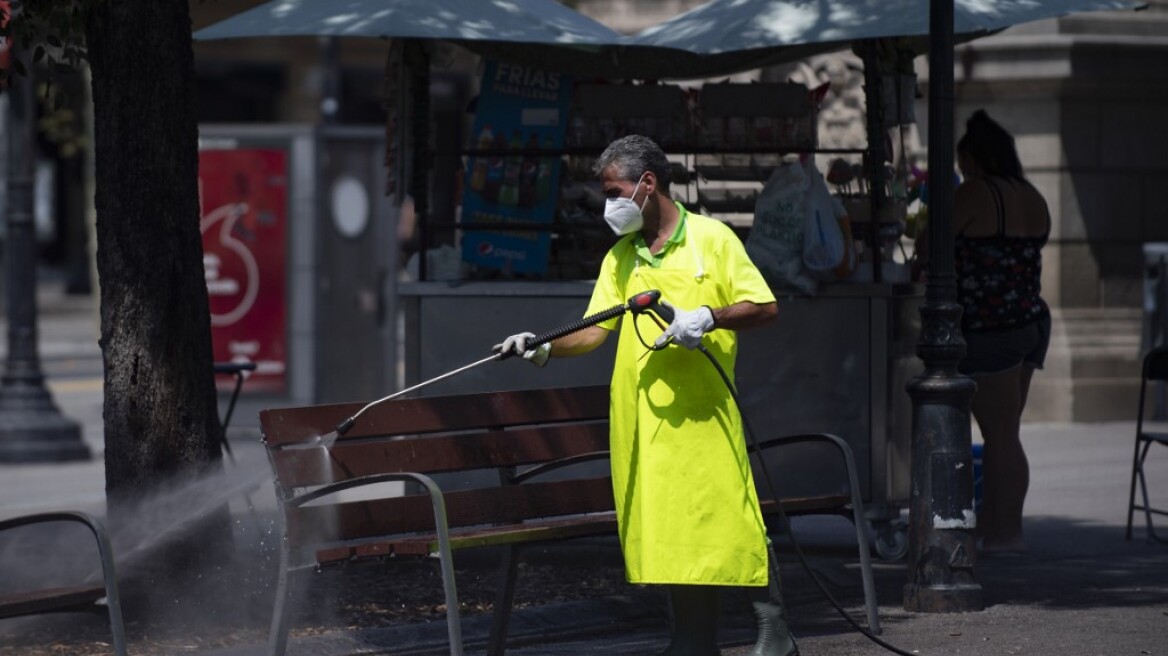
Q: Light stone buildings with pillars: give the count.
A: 1